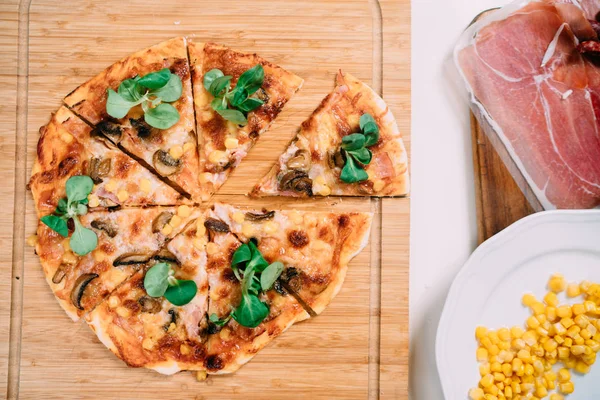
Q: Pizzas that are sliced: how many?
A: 1